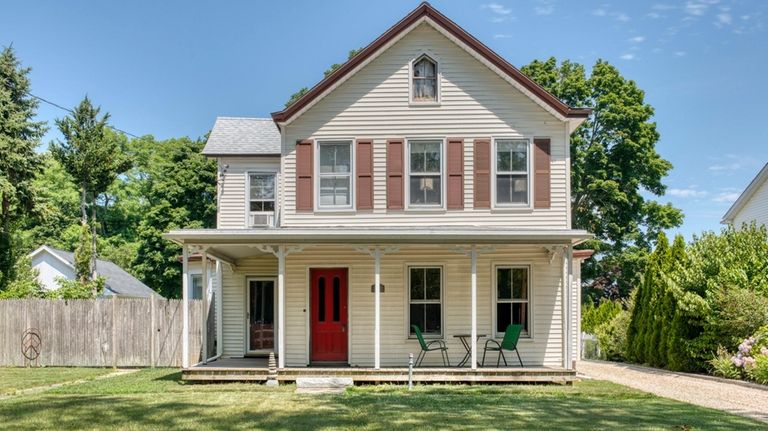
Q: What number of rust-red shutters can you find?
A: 6